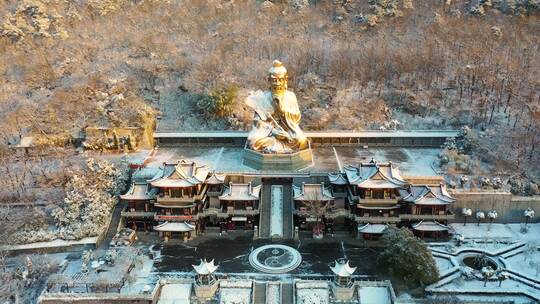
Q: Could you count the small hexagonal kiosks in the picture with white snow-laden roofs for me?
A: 2